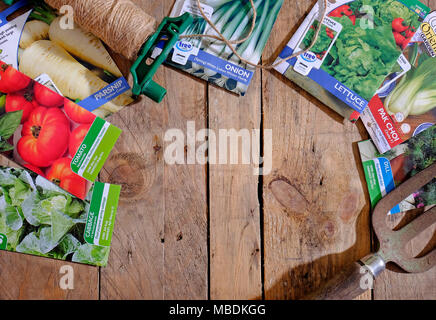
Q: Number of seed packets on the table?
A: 7